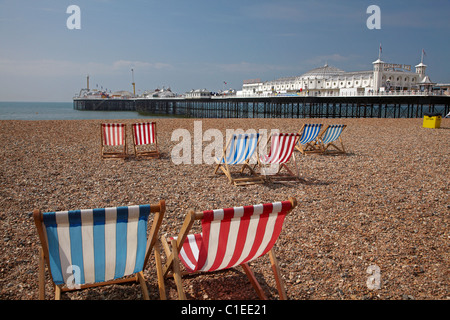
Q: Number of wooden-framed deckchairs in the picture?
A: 8